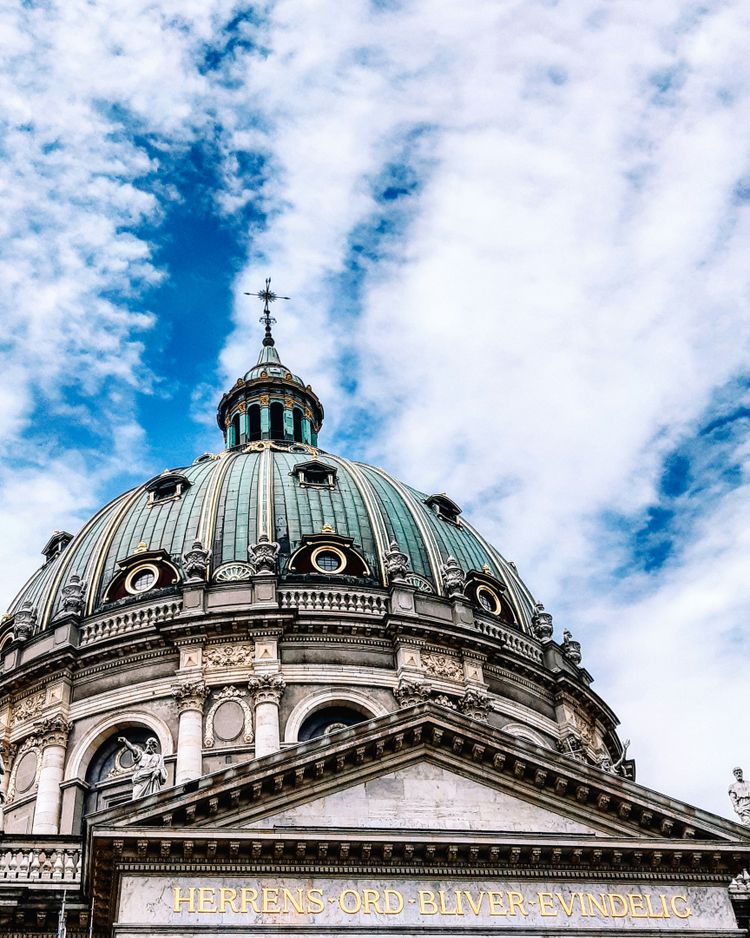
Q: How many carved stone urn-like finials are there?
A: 8